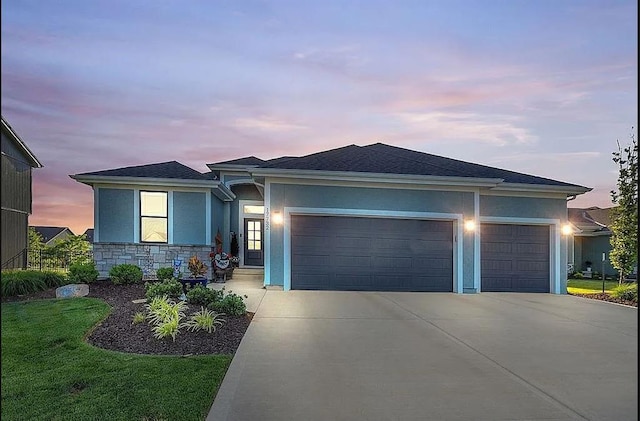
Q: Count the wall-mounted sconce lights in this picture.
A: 3